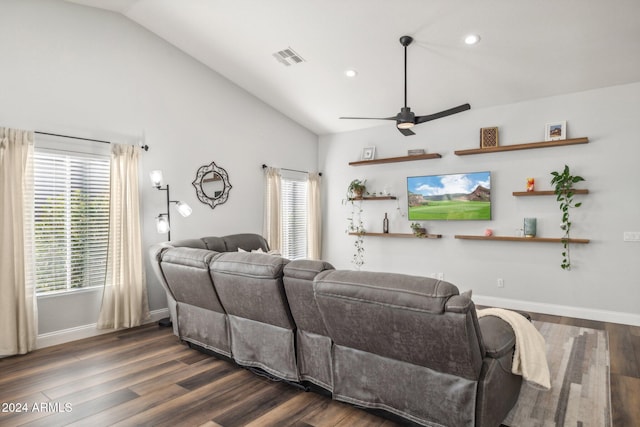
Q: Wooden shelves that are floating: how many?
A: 6